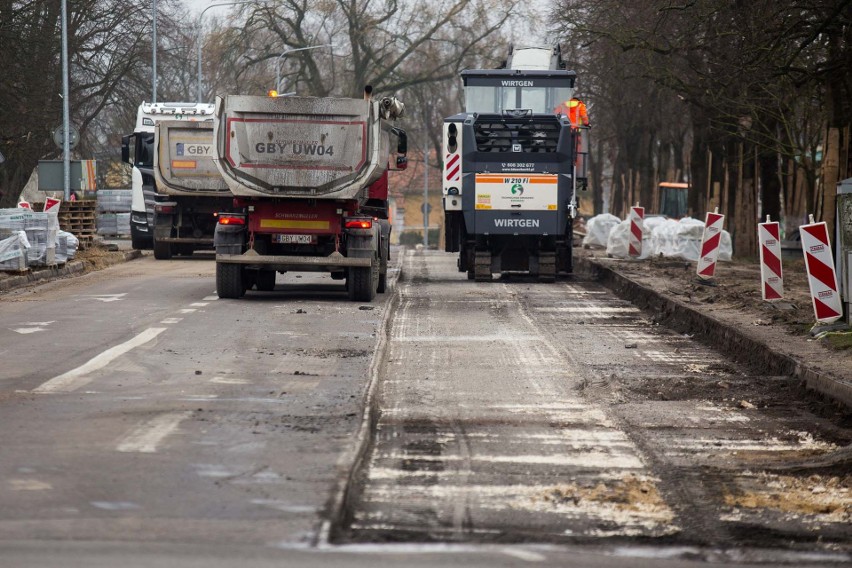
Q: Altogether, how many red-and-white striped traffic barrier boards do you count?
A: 6